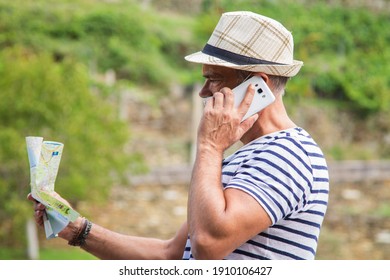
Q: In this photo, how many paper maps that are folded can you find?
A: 1